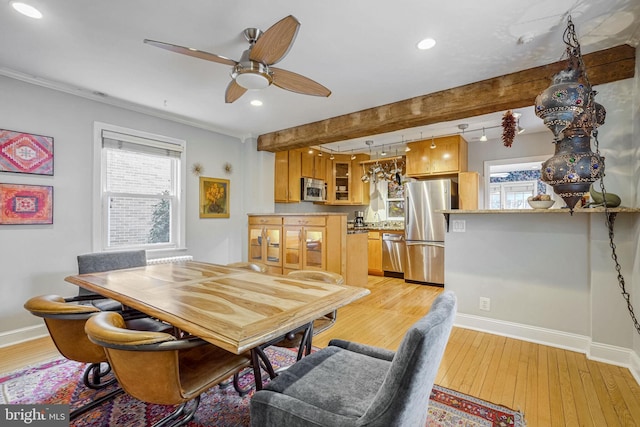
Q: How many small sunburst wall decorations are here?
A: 2